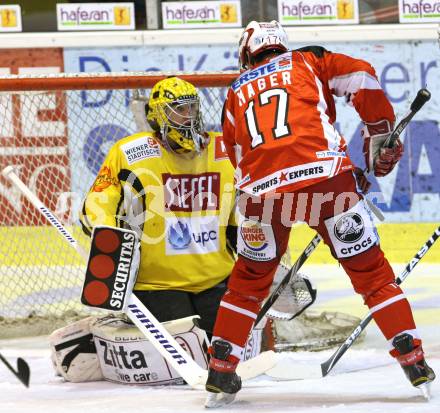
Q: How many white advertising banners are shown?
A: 5